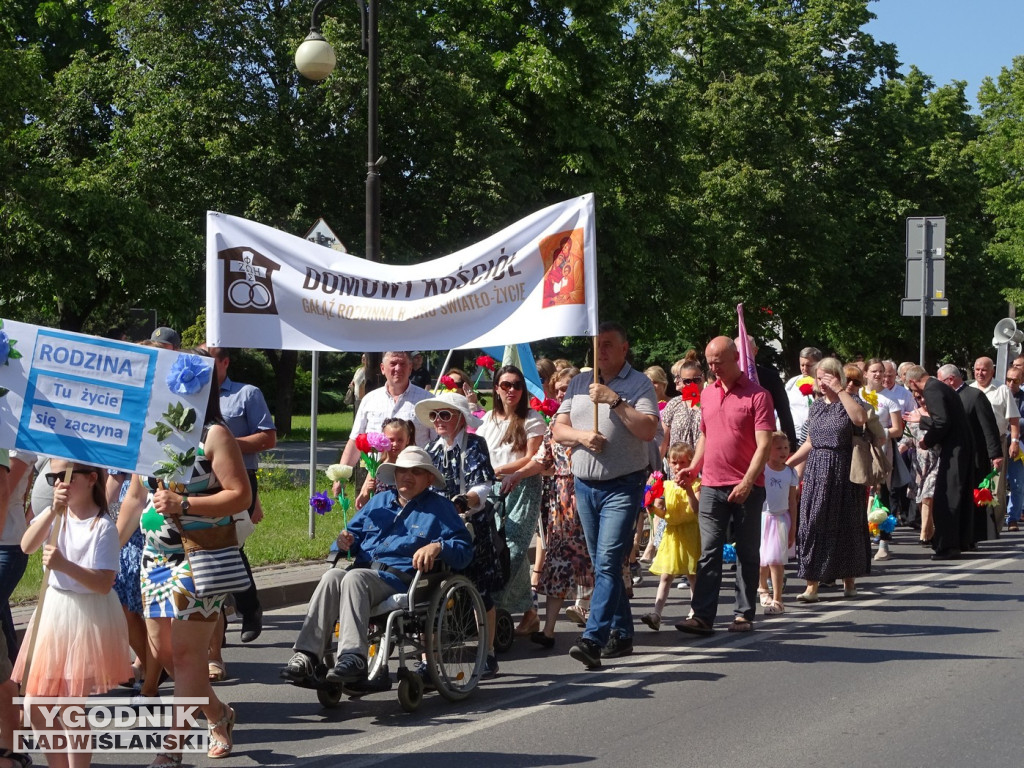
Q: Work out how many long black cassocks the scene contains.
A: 2